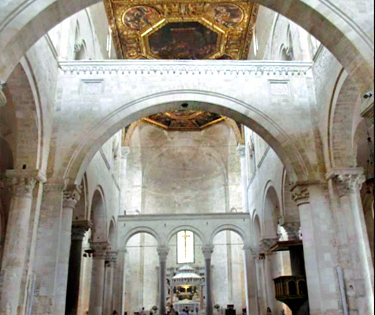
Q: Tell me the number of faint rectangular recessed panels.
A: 2